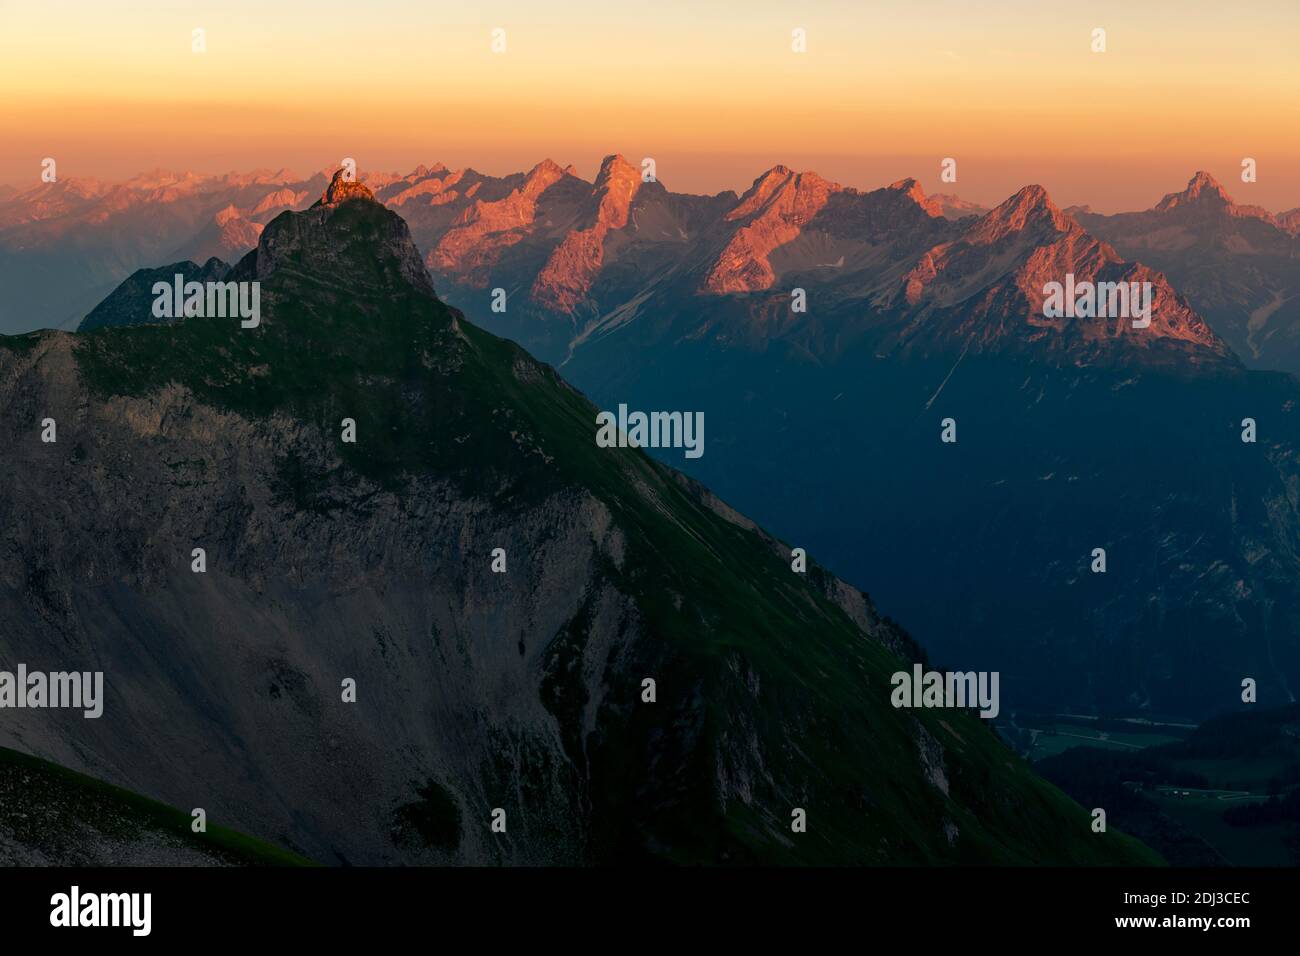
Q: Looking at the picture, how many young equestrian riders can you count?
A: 0